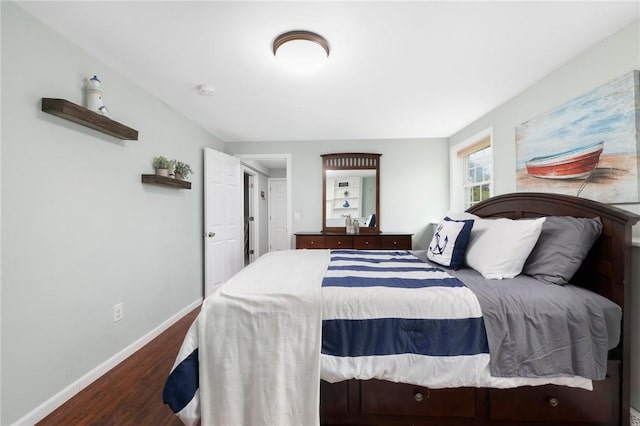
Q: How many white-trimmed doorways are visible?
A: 3